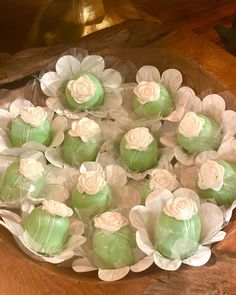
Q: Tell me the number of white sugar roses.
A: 13